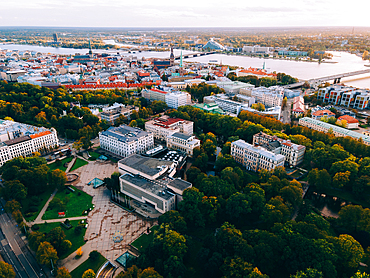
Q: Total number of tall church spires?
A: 3